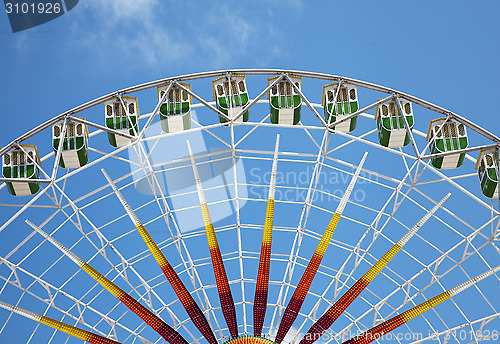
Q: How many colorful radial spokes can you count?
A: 8